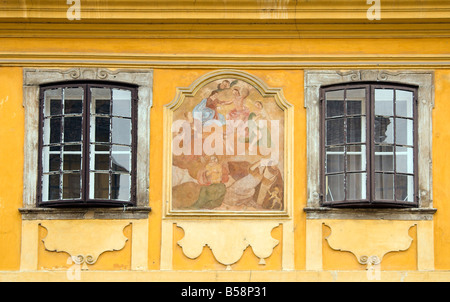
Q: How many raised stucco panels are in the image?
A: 3